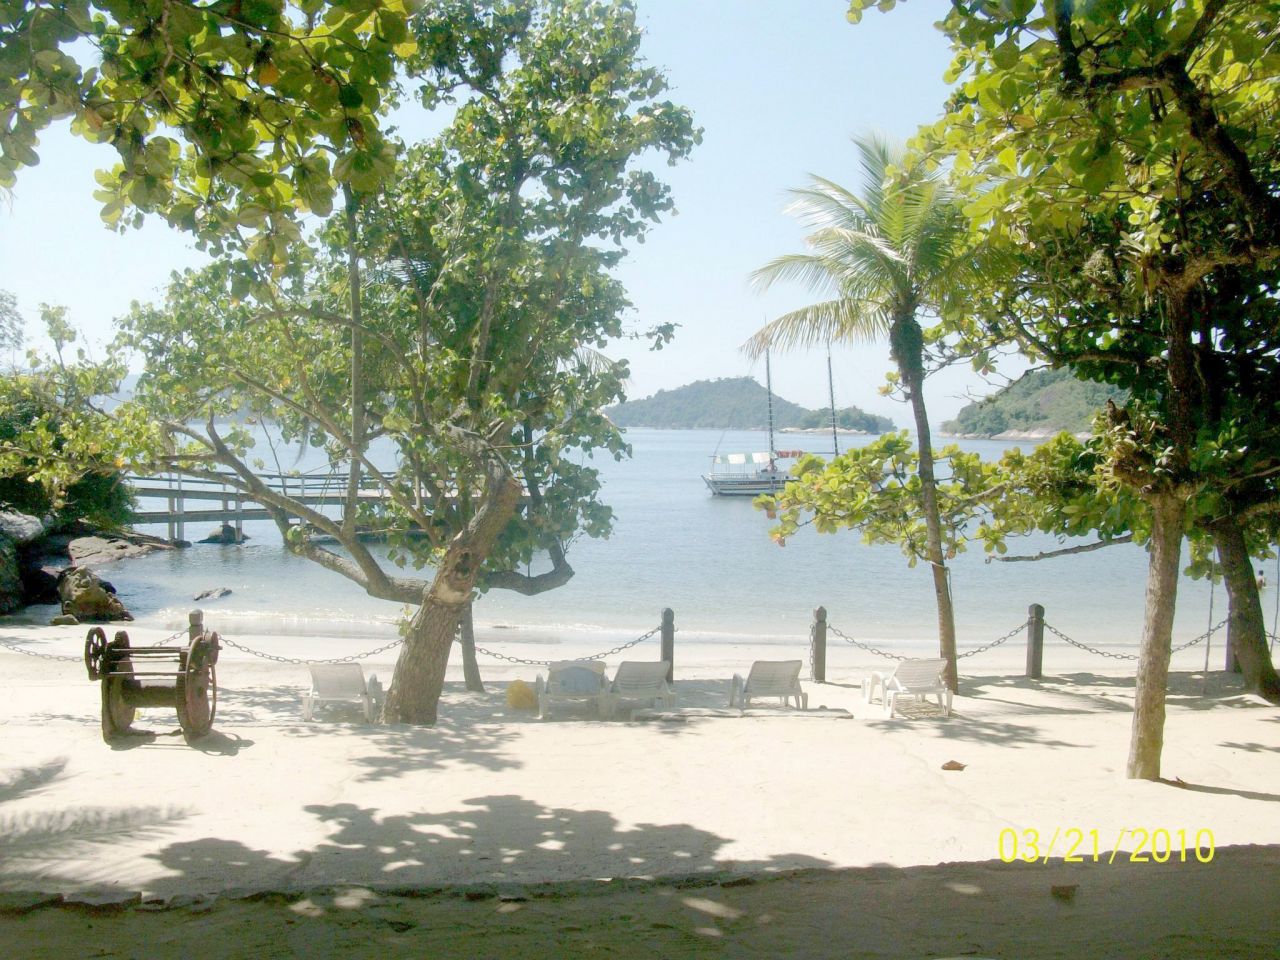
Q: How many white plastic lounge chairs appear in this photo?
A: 5